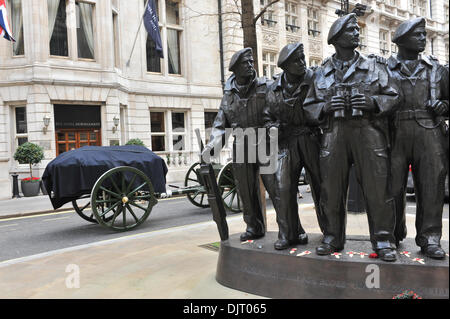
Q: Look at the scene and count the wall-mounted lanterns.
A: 2